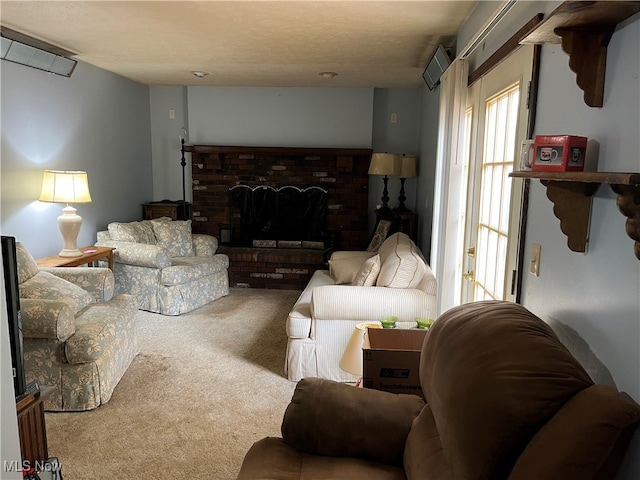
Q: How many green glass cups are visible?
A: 2